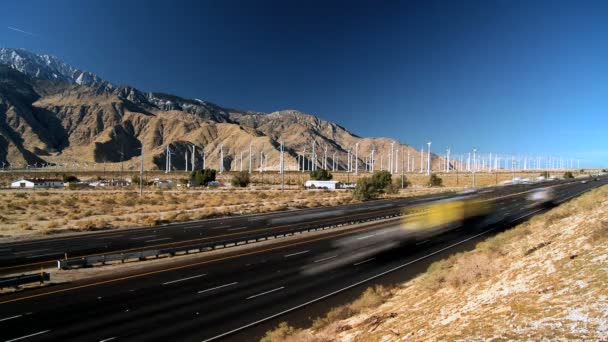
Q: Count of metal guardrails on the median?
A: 2